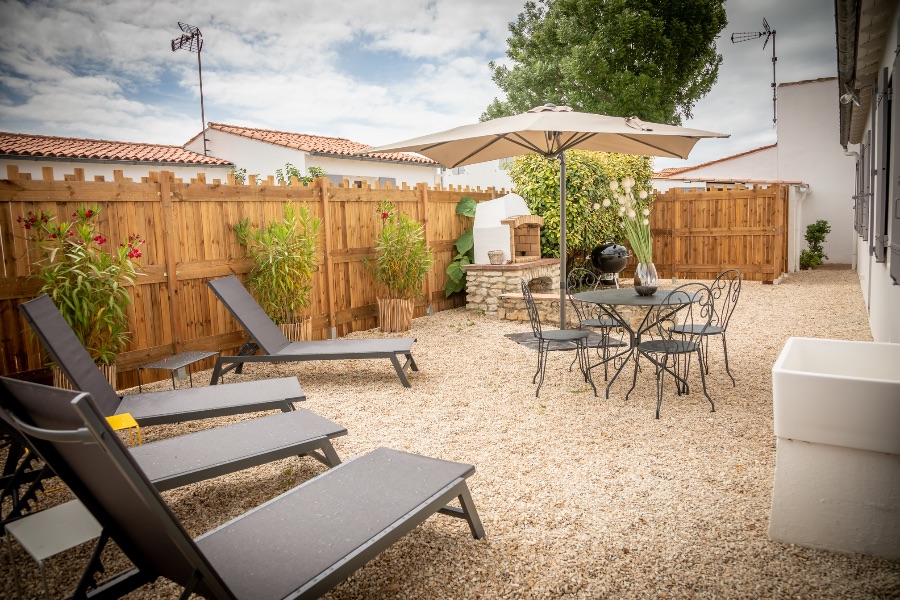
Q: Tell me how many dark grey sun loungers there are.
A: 4